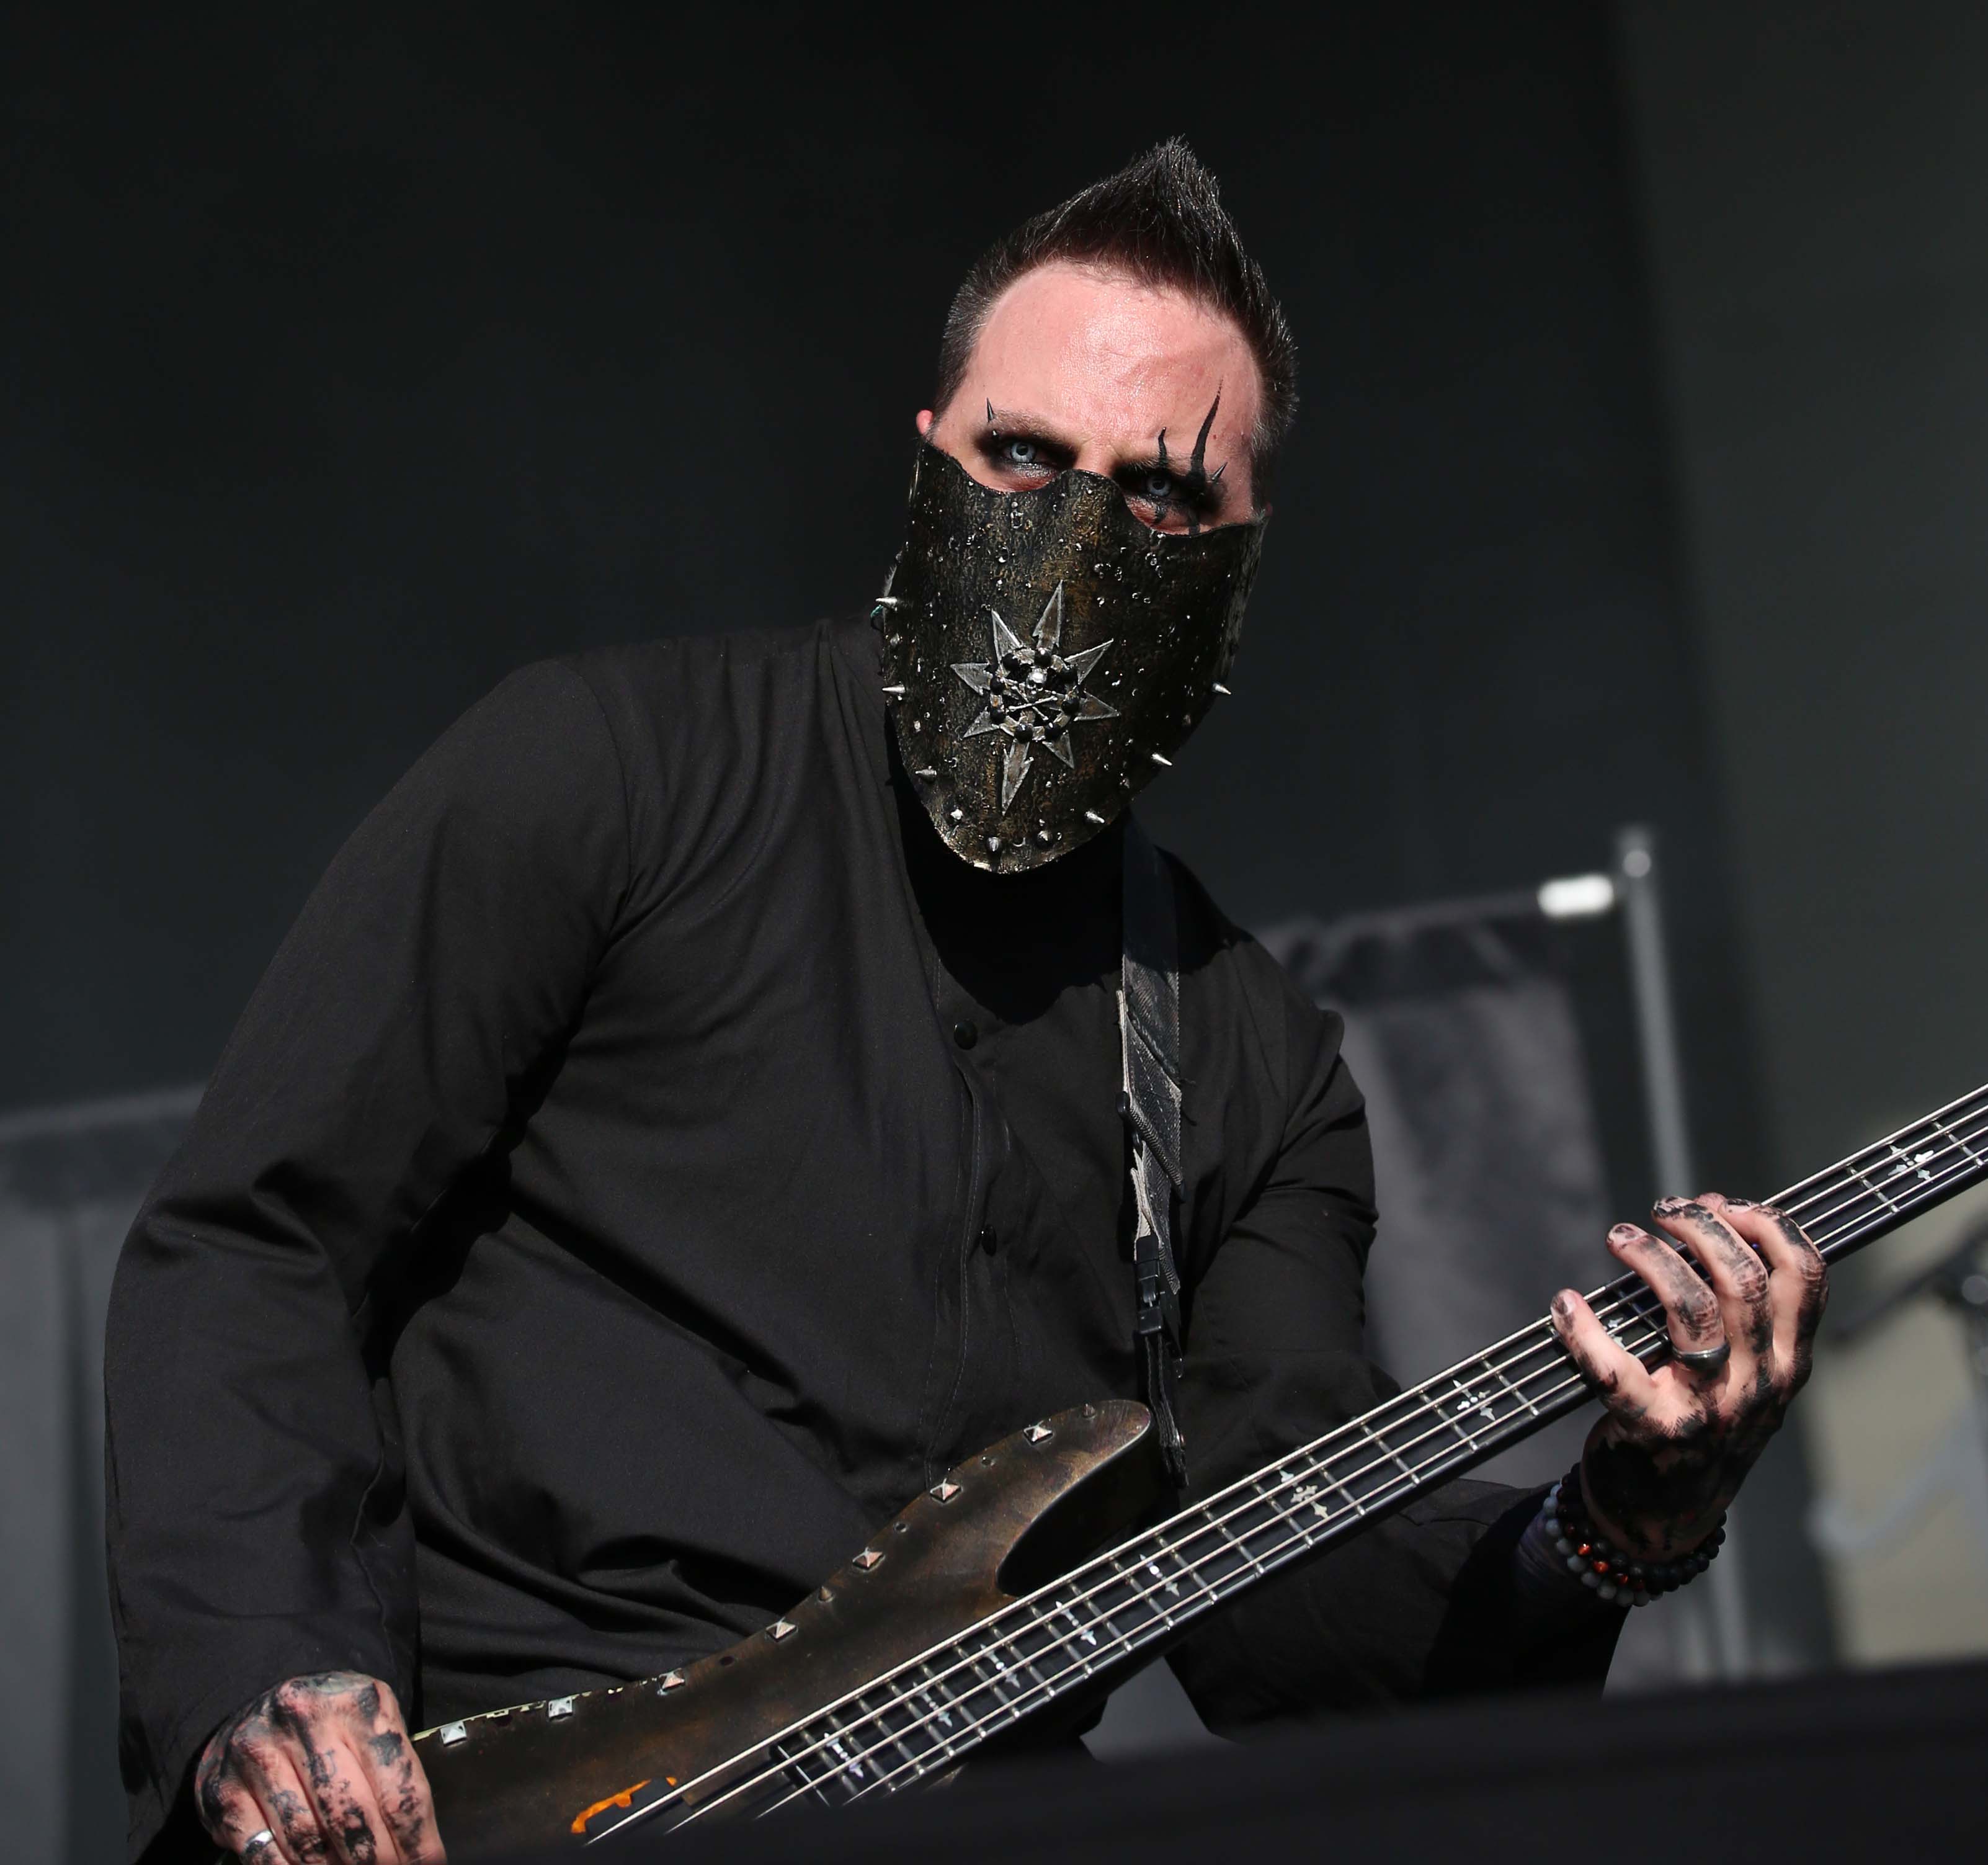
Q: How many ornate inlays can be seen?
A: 9